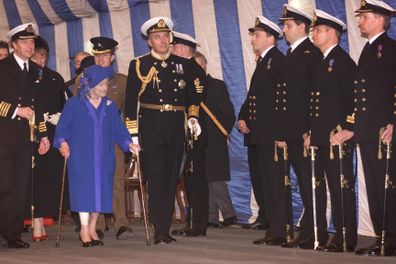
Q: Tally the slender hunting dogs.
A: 0